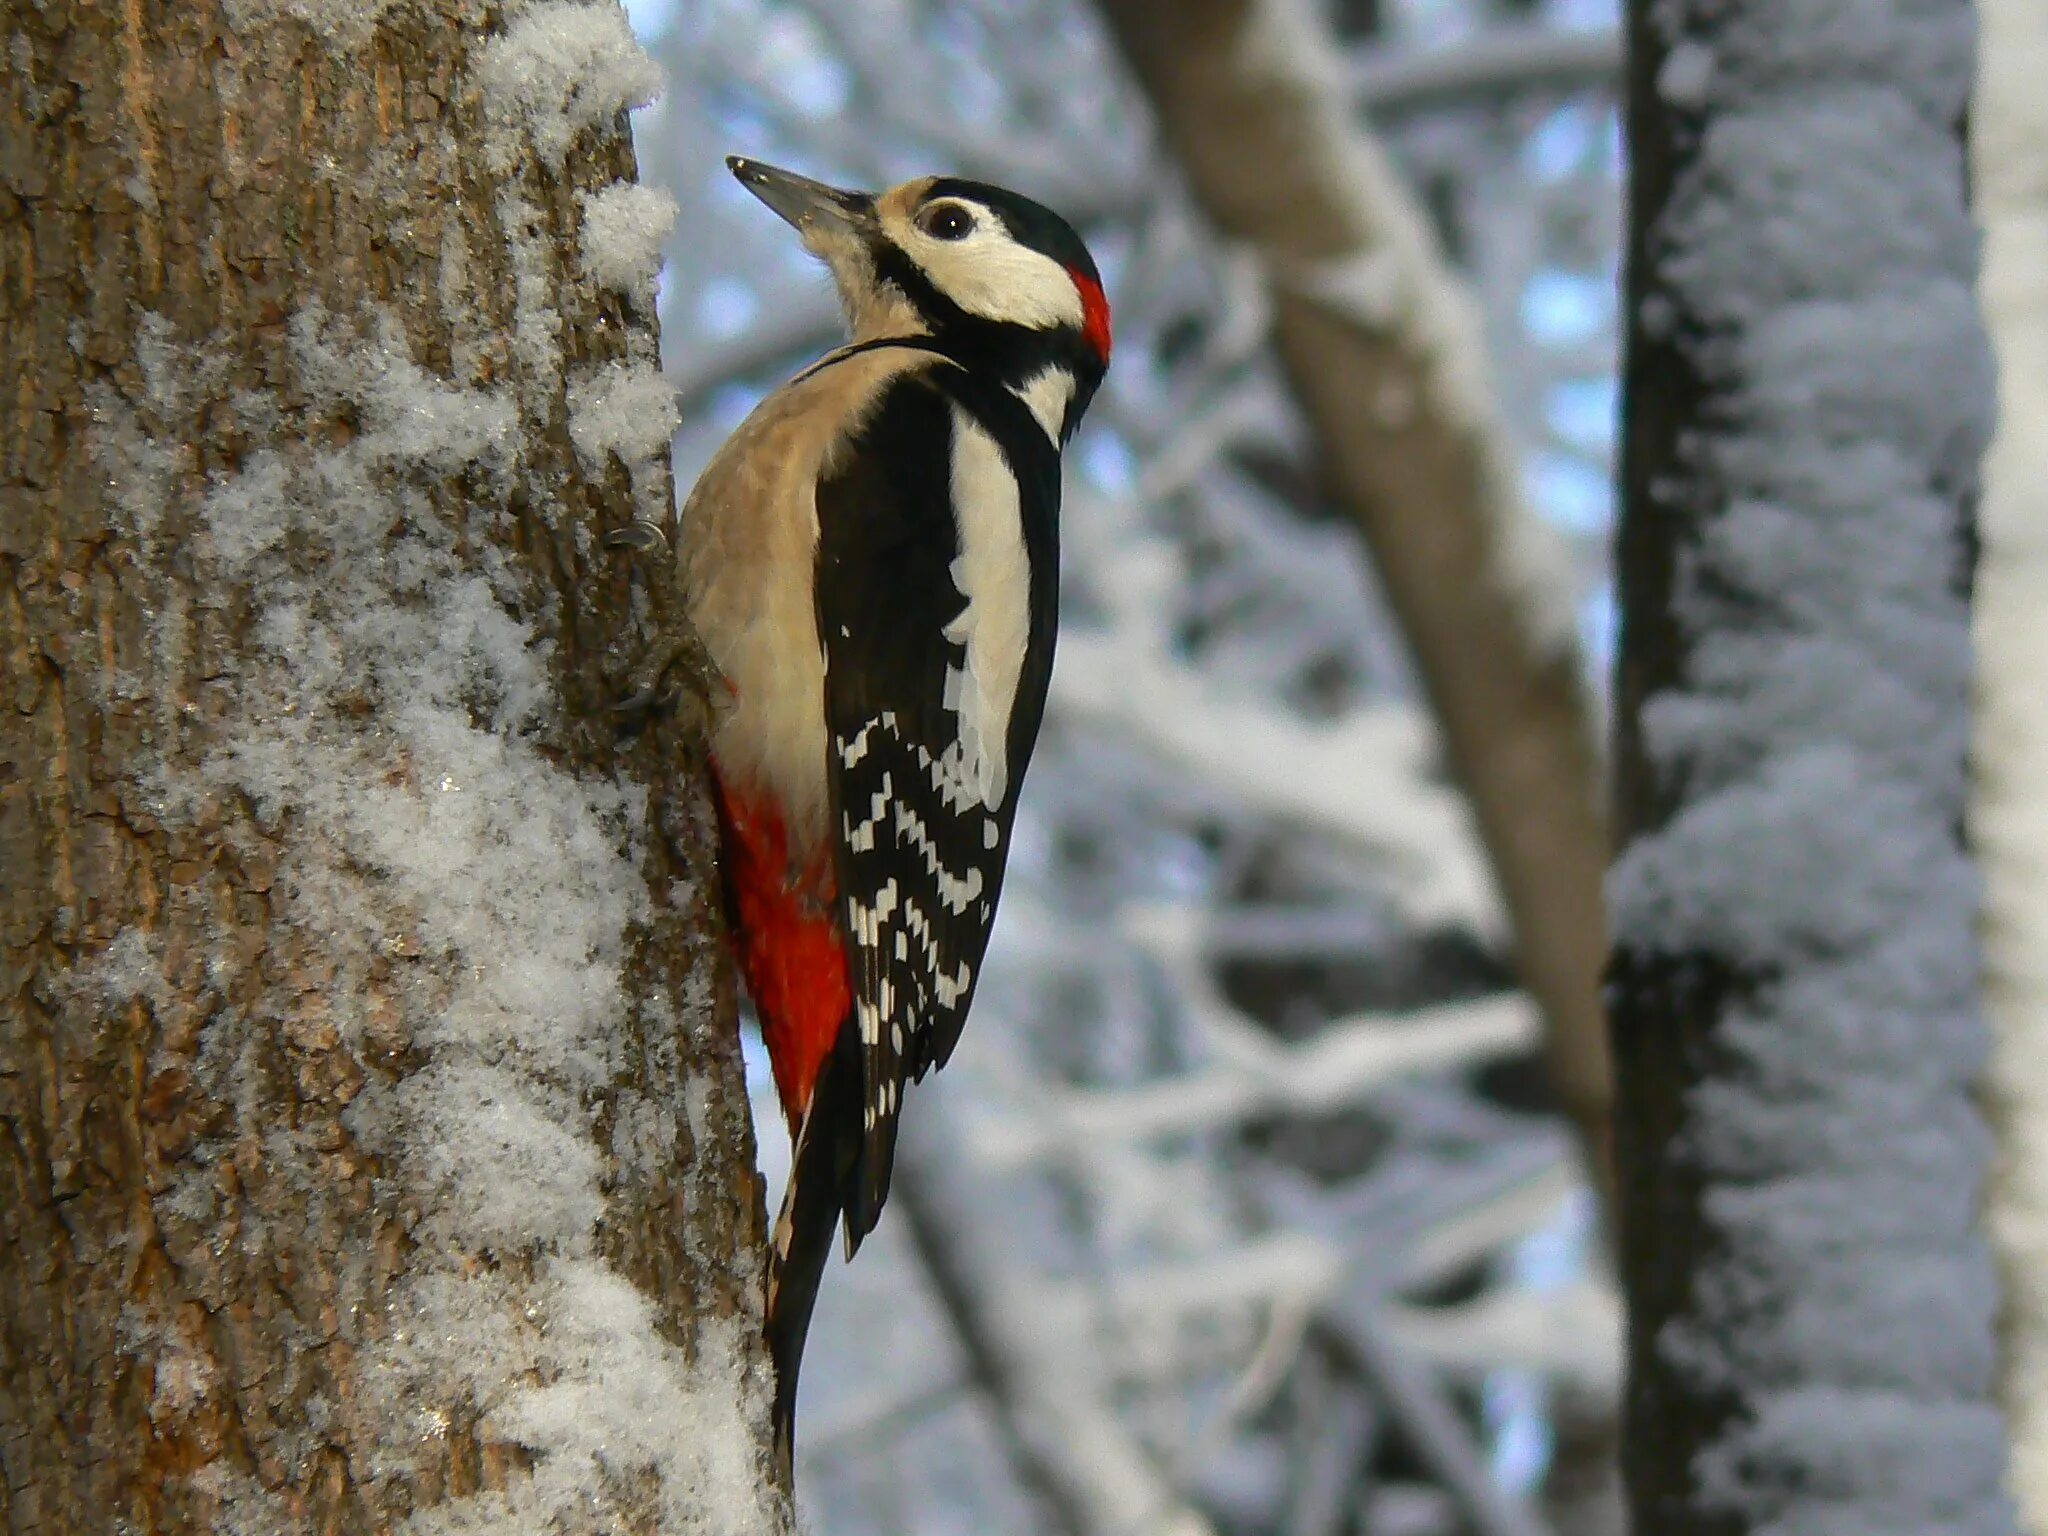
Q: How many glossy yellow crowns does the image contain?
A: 0